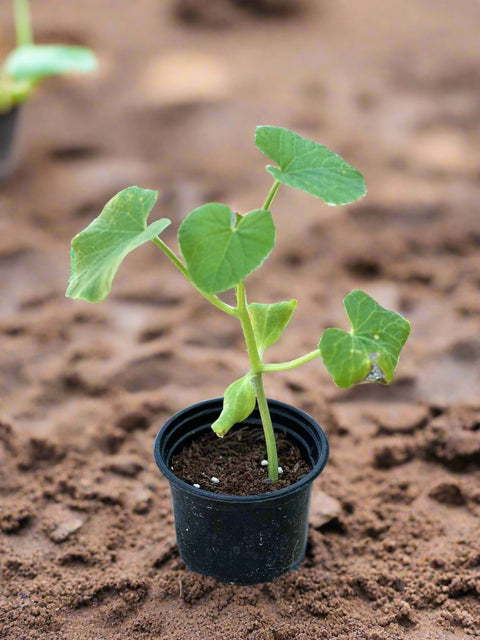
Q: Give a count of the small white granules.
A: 4